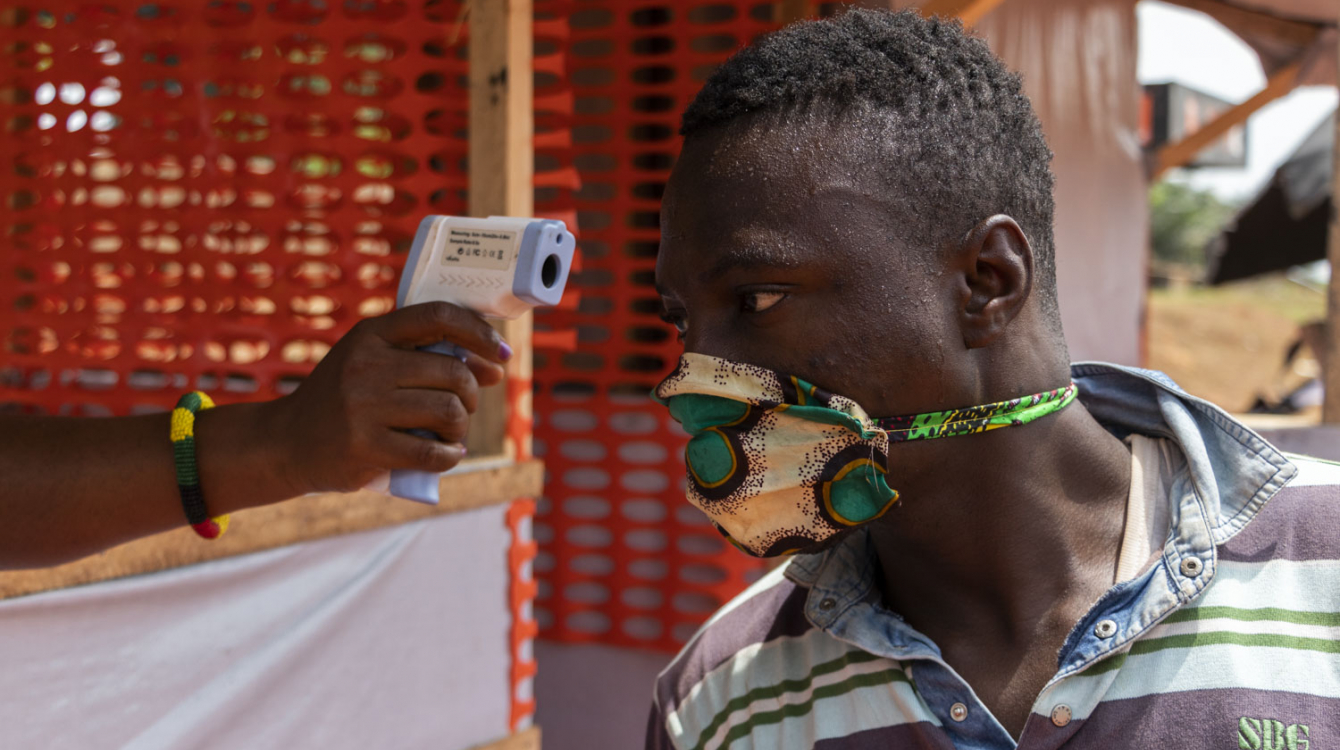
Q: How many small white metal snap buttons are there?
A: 5